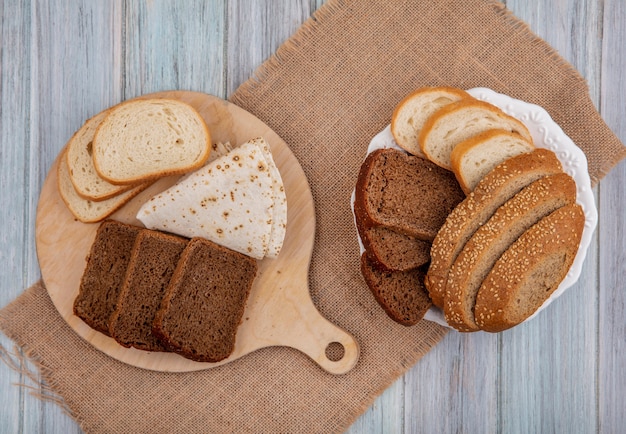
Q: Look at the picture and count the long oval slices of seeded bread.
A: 3